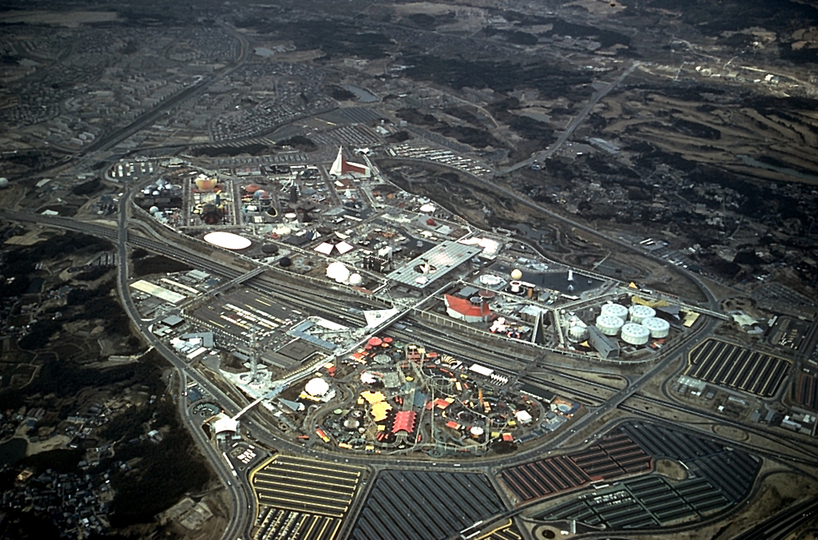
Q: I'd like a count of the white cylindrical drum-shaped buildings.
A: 5